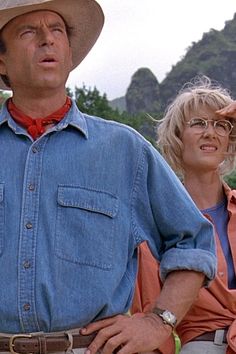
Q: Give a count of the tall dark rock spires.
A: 1